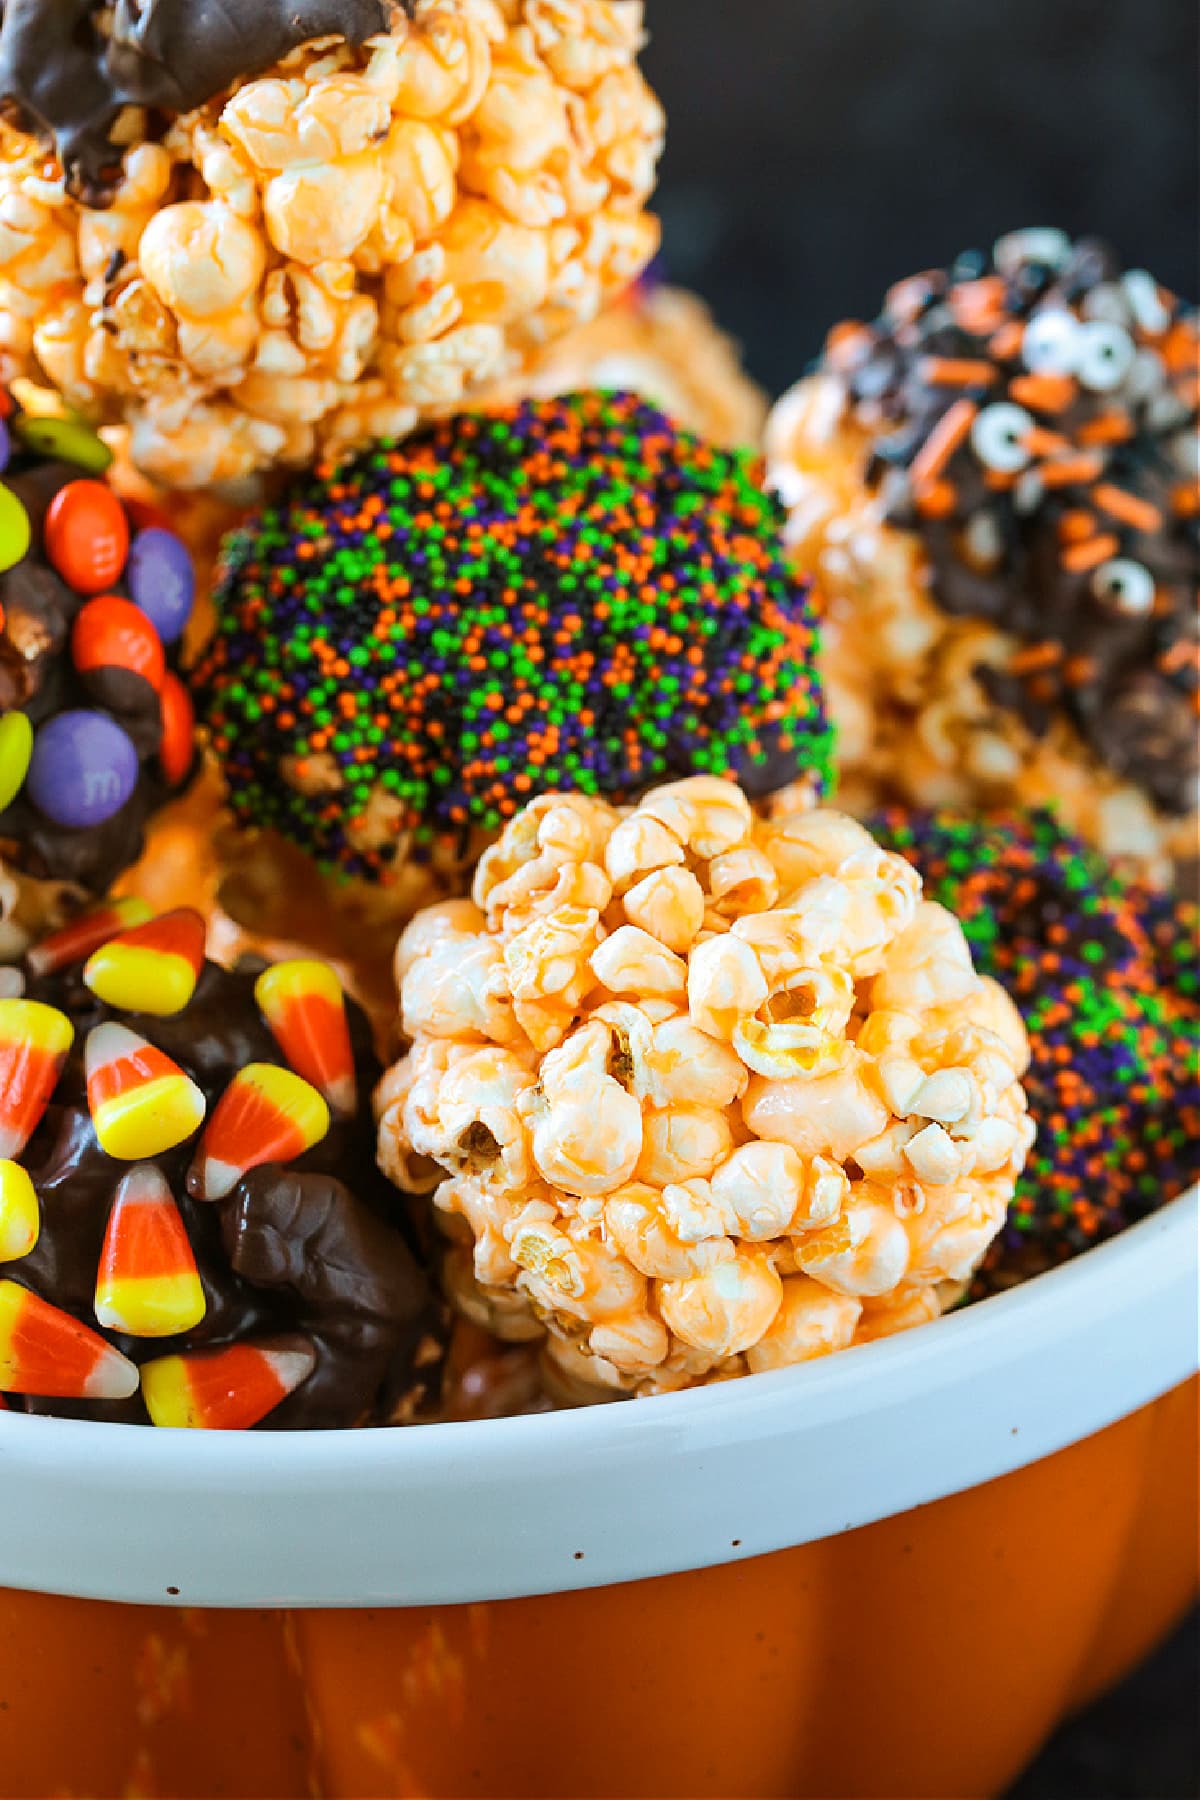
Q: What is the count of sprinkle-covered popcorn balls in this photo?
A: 3